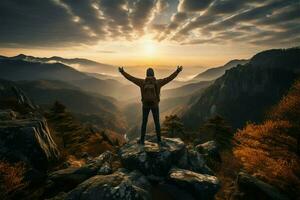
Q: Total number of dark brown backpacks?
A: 1